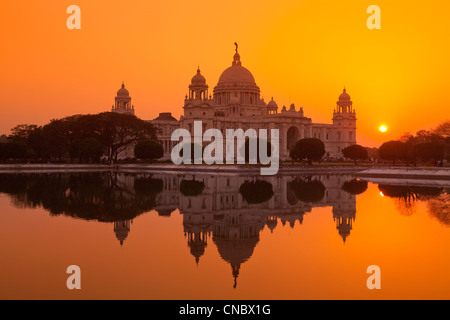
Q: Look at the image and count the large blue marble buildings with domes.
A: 0